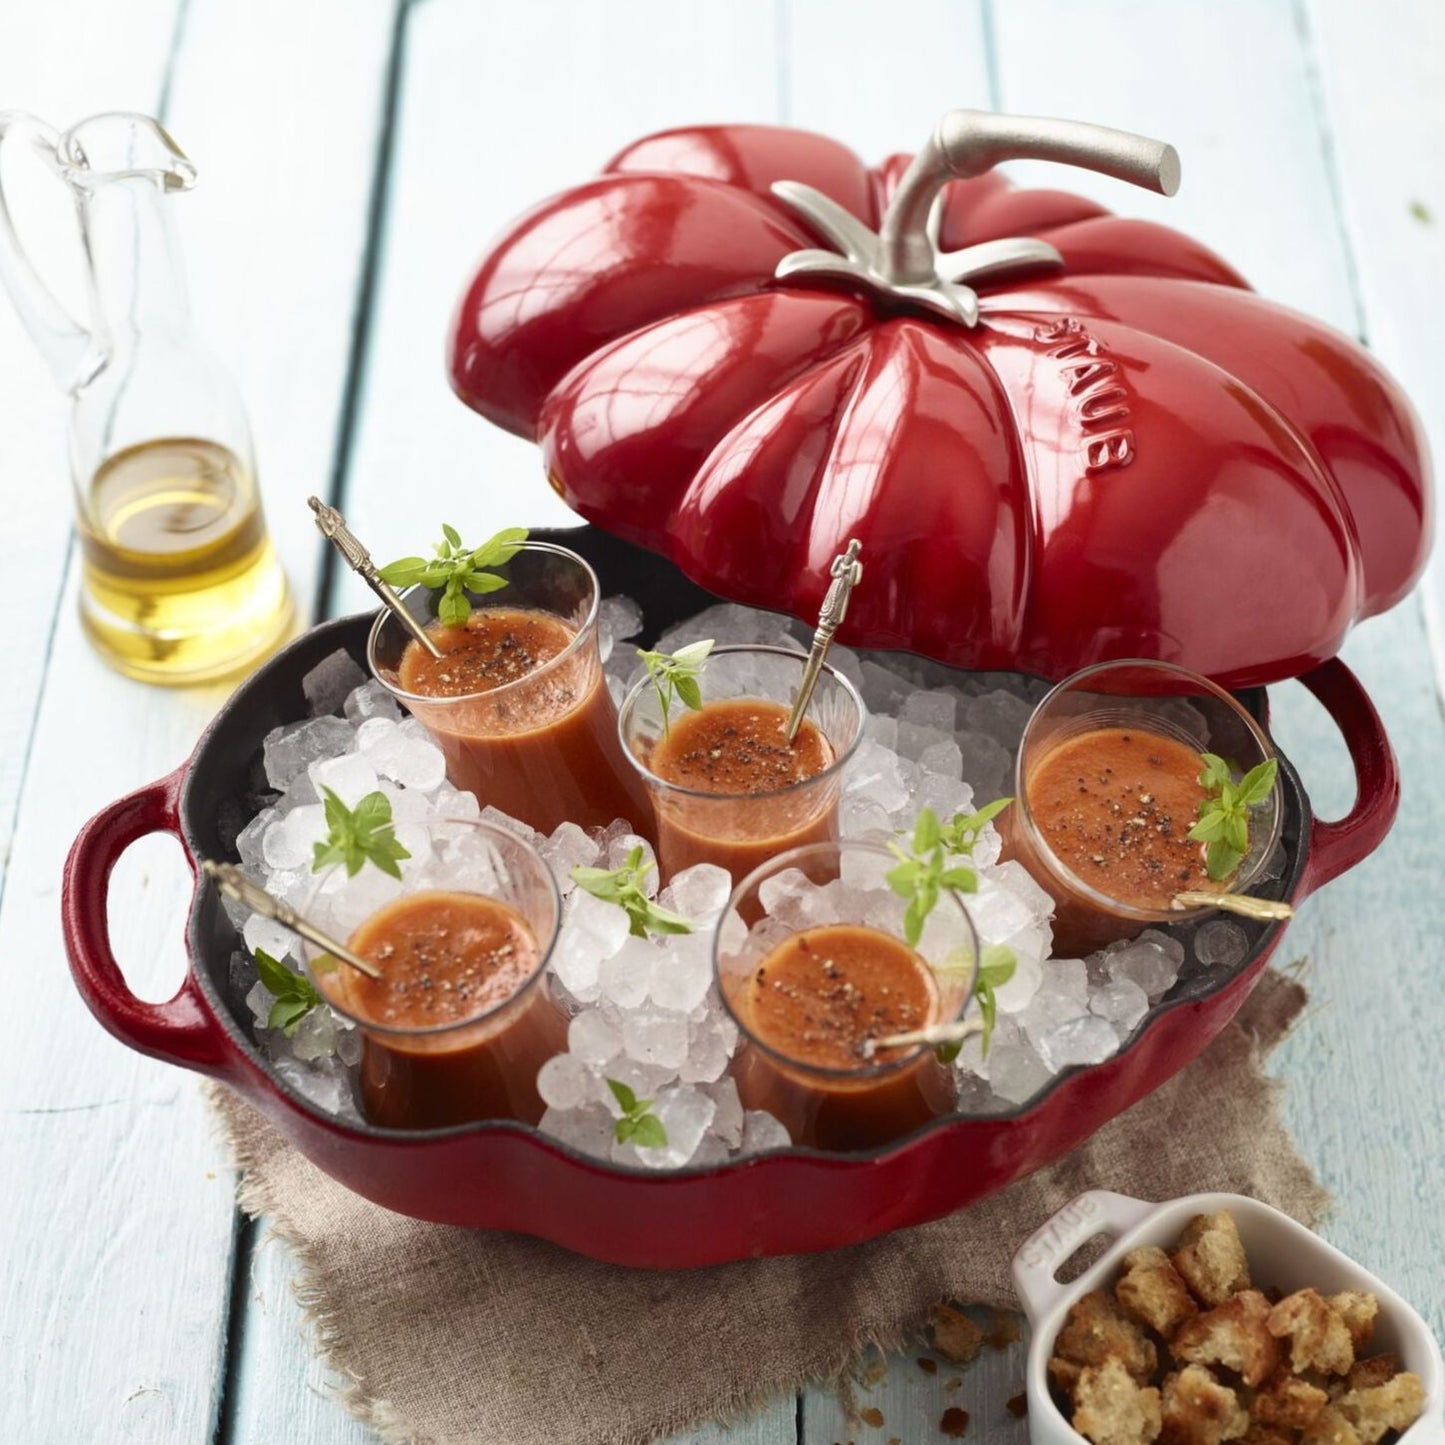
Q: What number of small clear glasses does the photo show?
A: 5